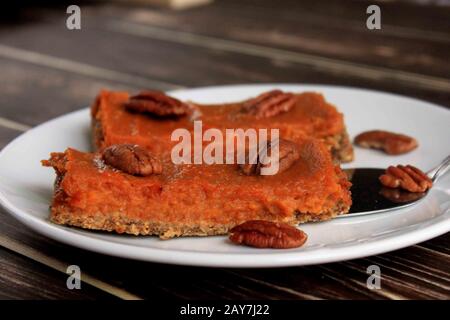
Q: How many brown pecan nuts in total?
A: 7